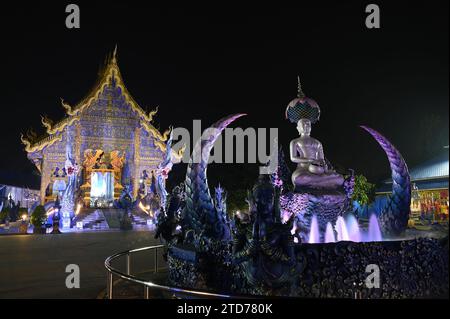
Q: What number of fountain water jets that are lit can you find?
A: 5